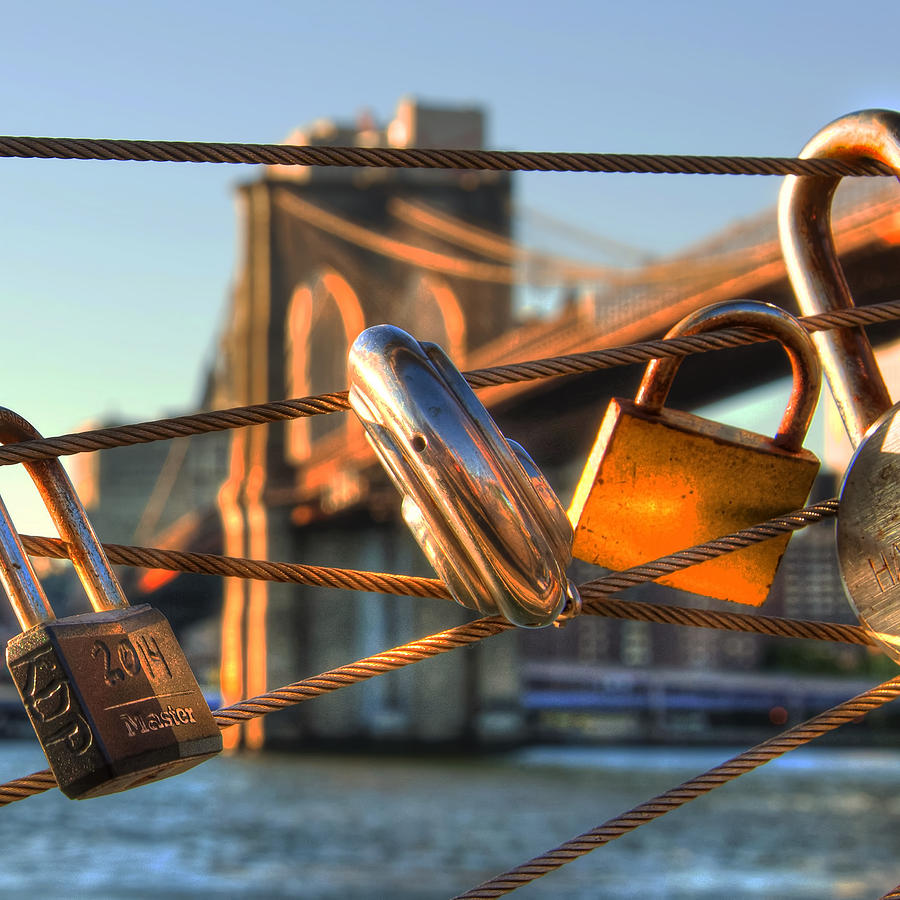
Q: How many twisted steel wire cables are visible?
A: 5